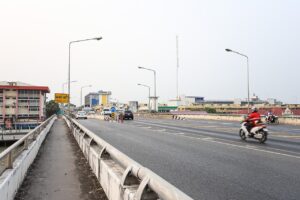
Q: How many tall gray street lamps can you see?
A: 6